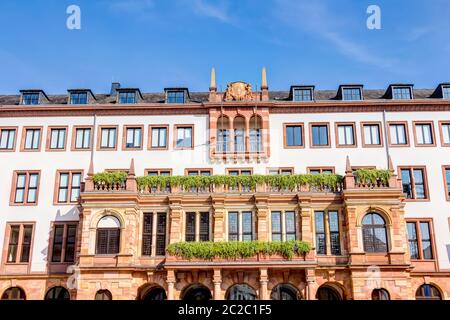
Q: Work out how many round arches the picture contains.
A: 15